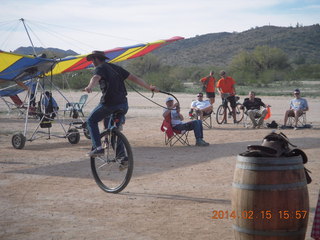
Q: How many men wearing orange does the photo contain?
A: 2